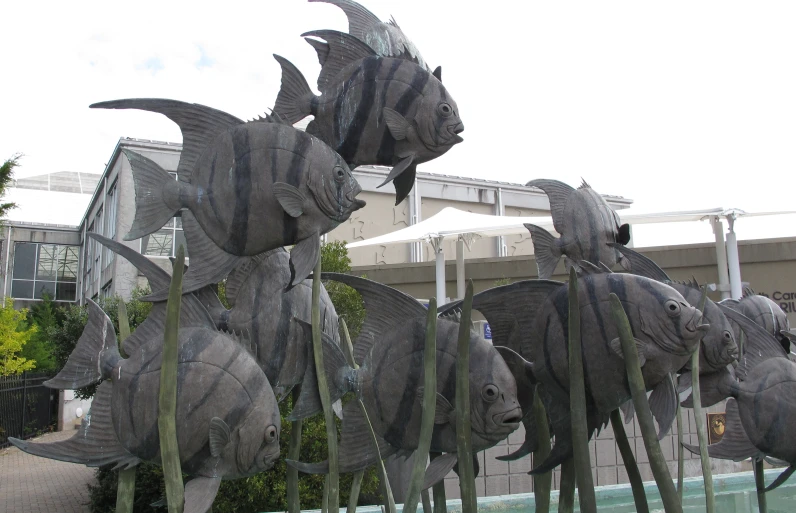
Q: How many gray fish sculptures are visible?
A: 11